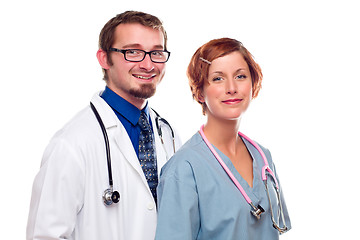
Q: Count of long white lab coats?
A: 1